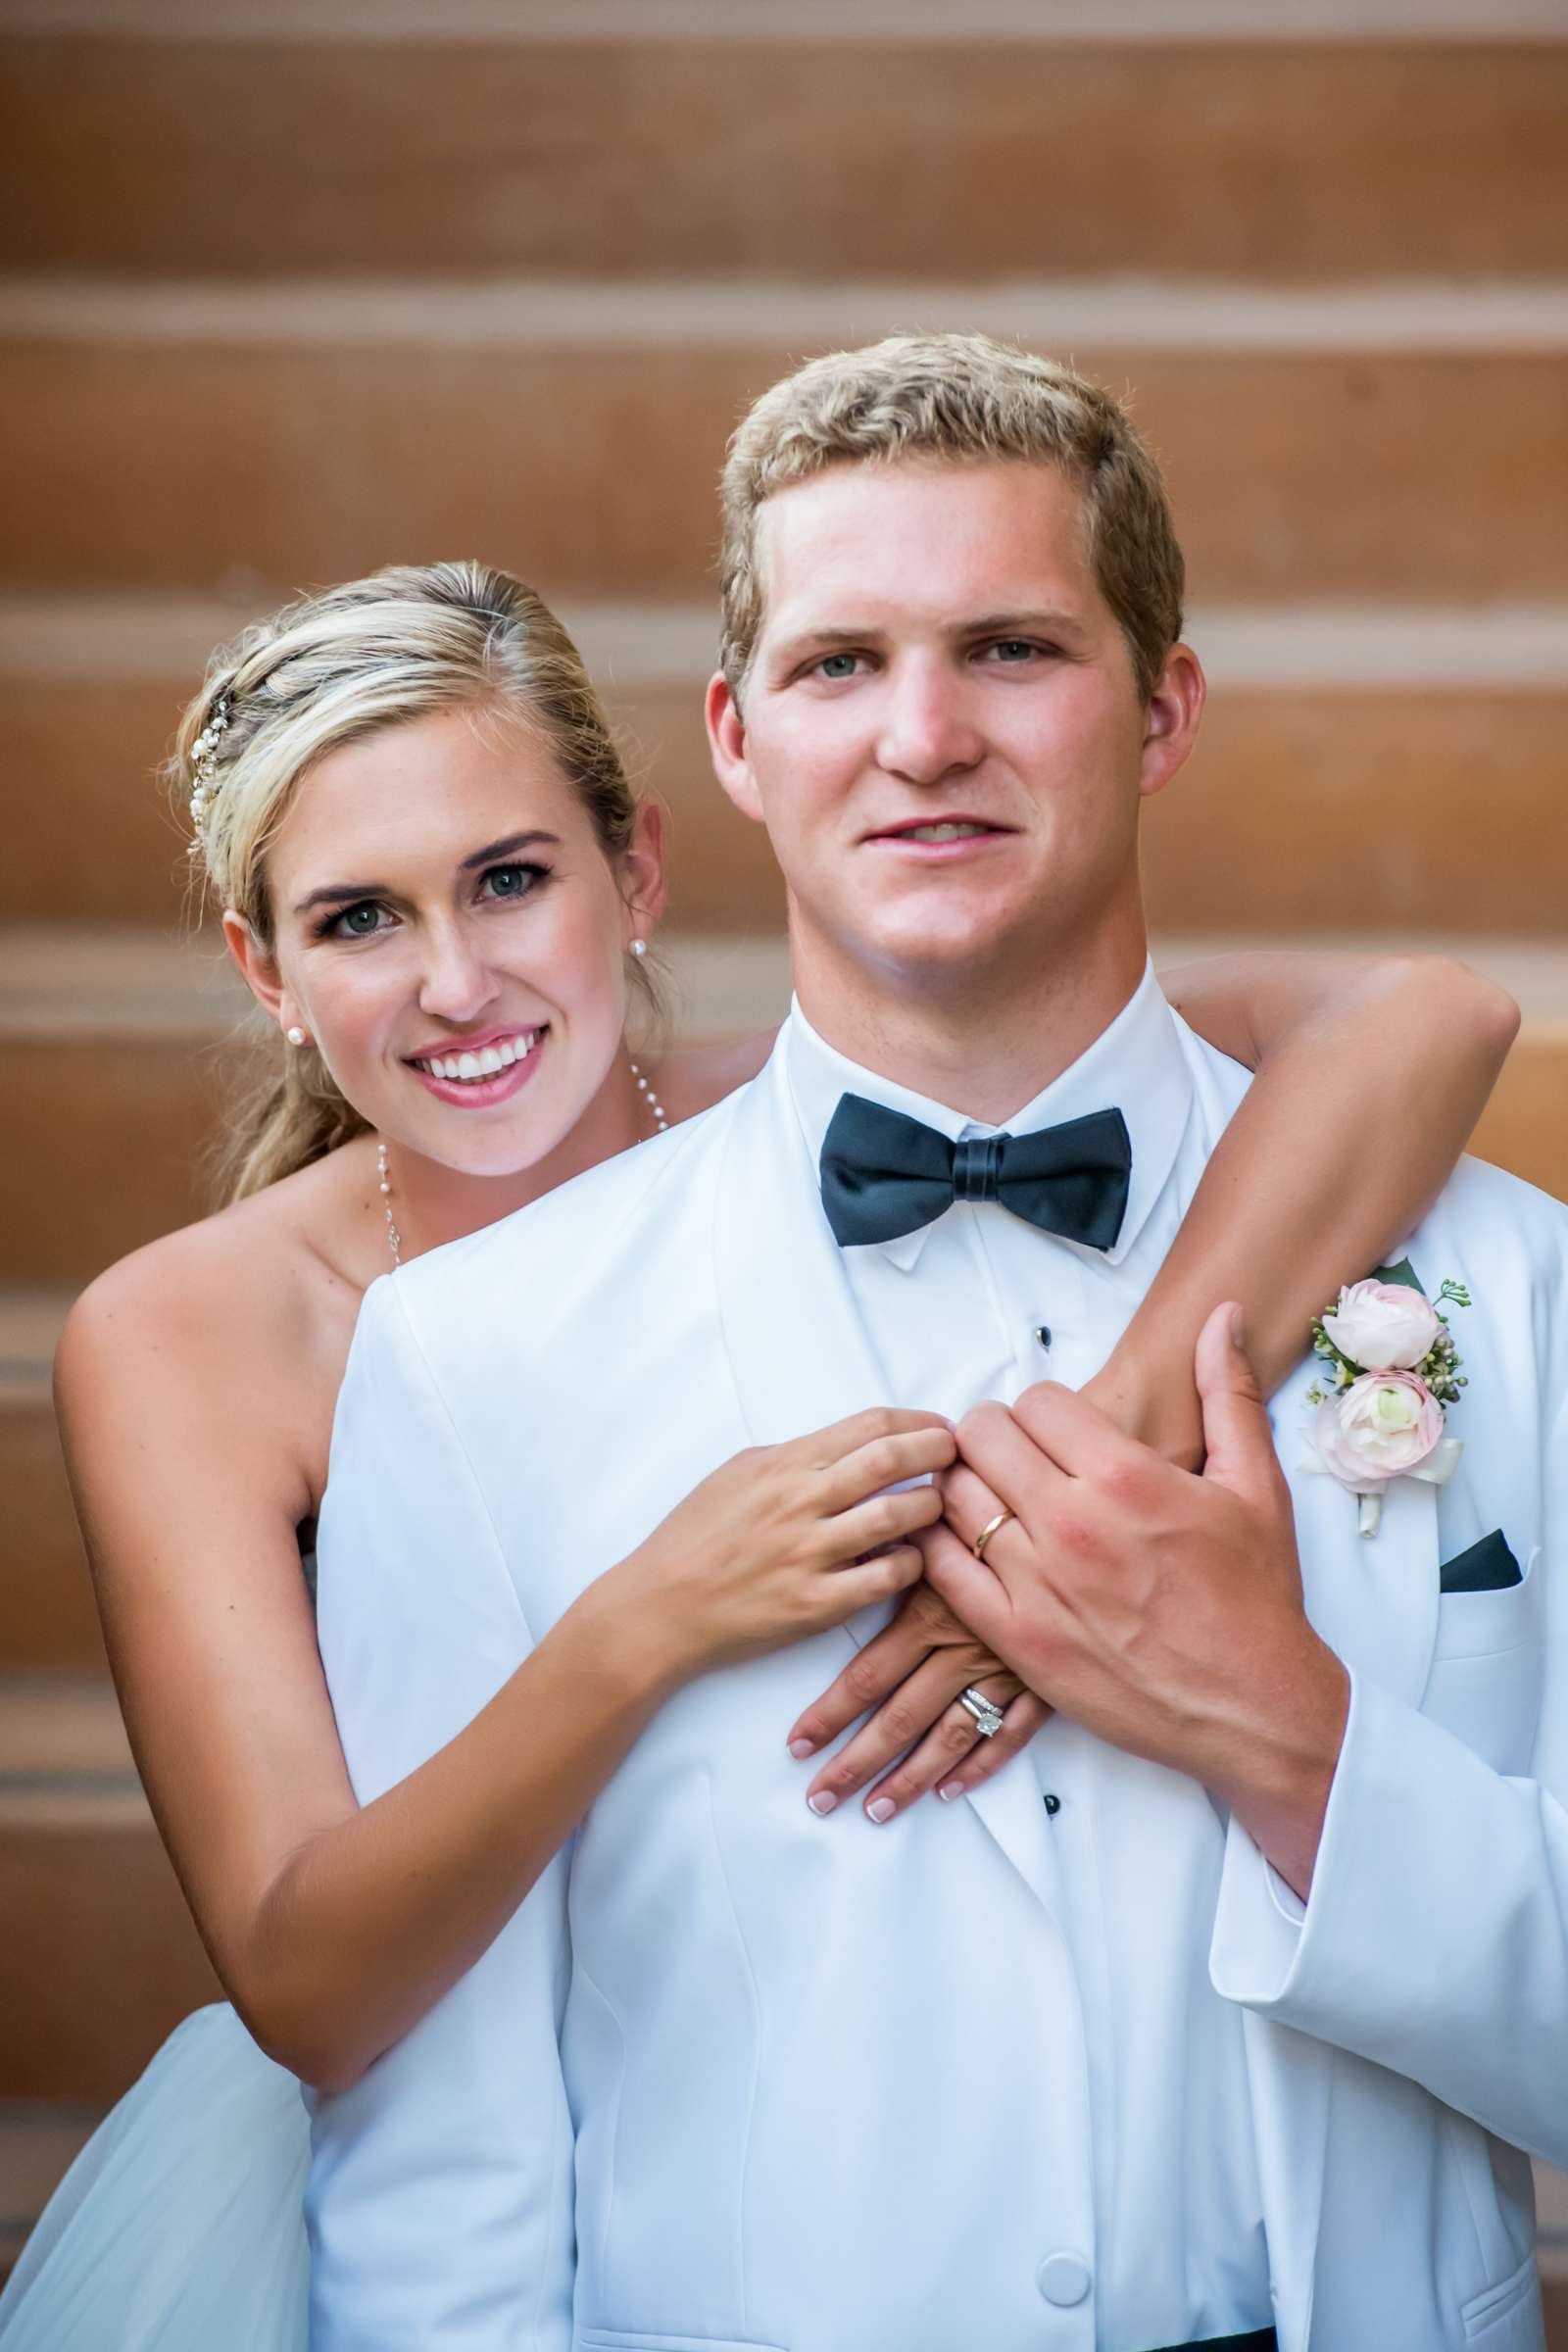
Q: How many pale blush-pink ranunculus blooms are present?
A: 2